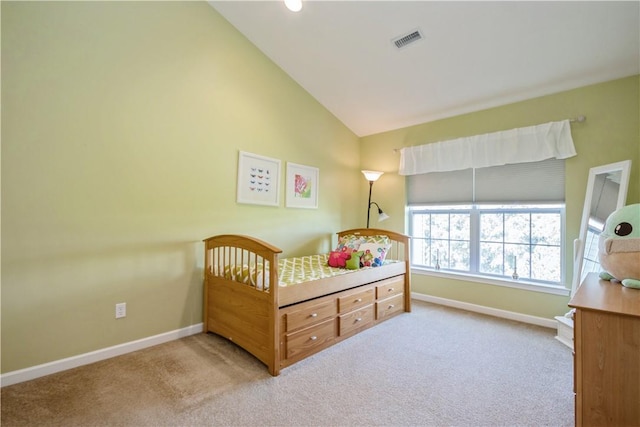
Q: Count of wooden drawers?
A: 6